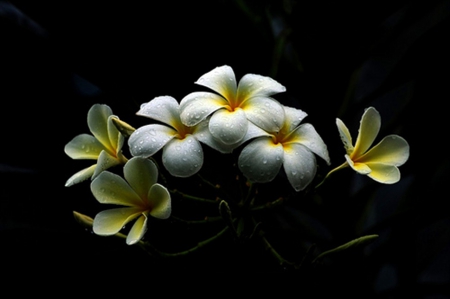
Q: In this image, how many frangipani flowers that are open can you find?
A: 6